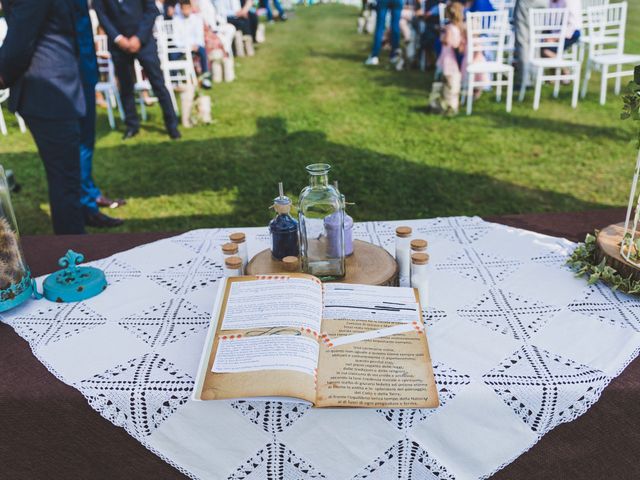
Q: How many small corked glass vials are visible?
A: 6